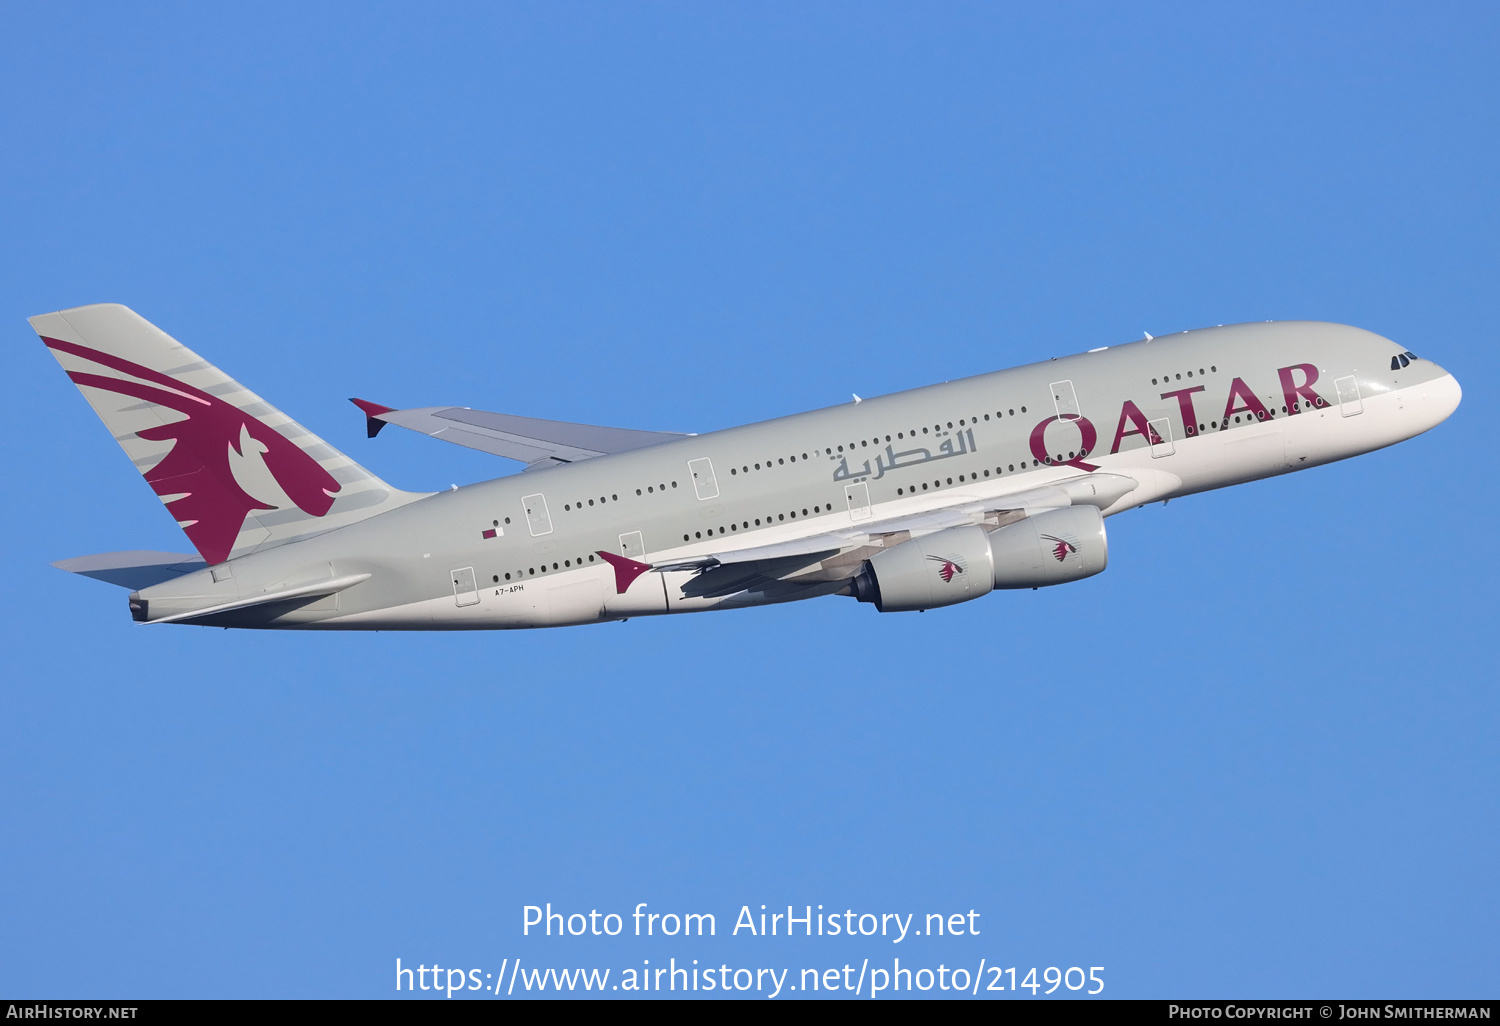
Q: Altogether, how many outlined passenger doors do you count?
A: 8